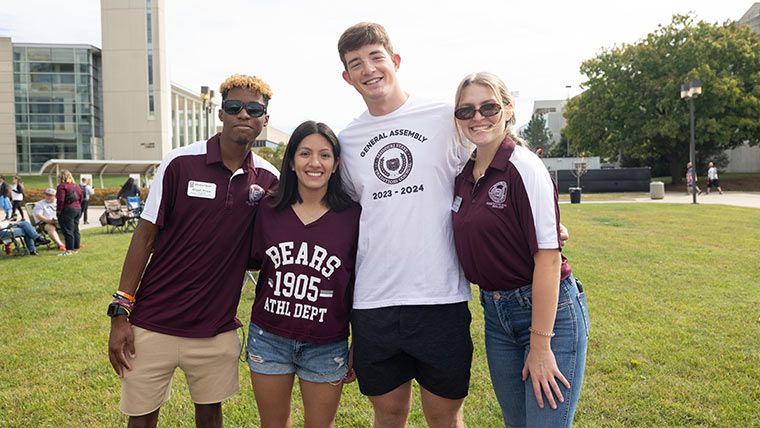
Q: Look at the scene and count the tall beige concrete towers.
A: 1